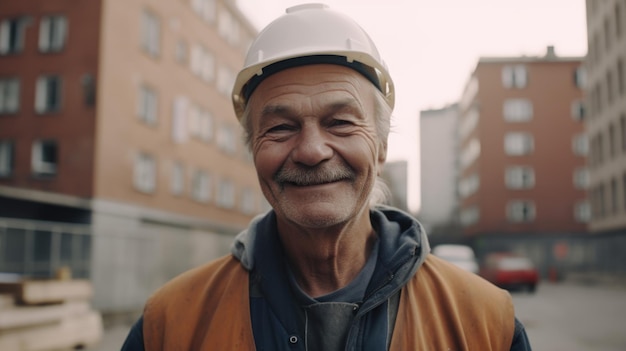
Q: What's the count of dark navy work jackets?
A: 1